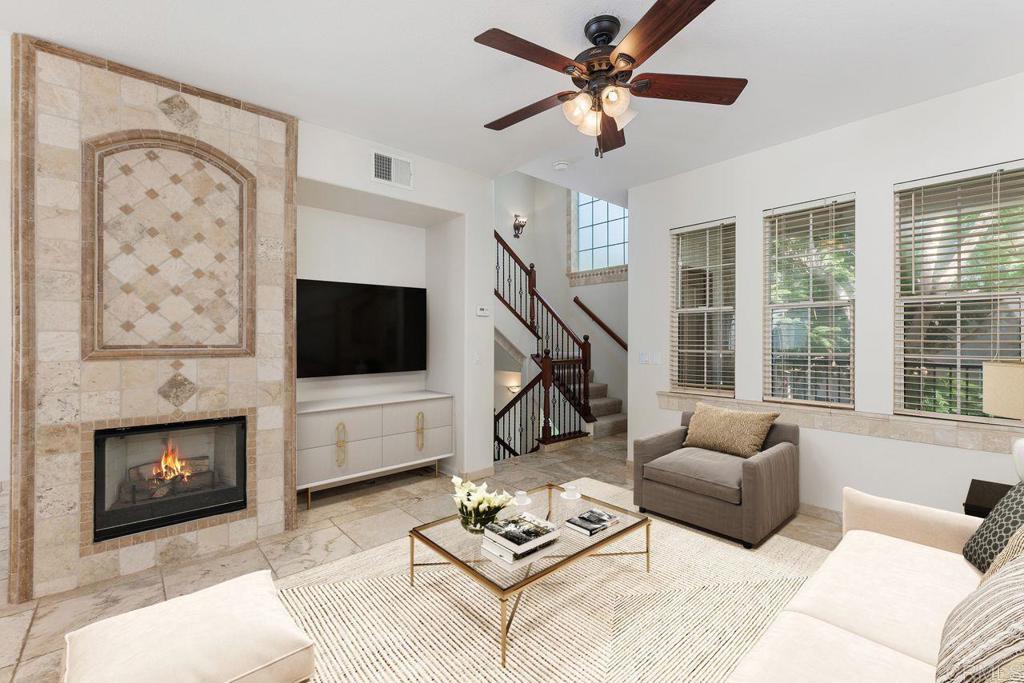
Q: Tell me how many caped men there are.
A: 0